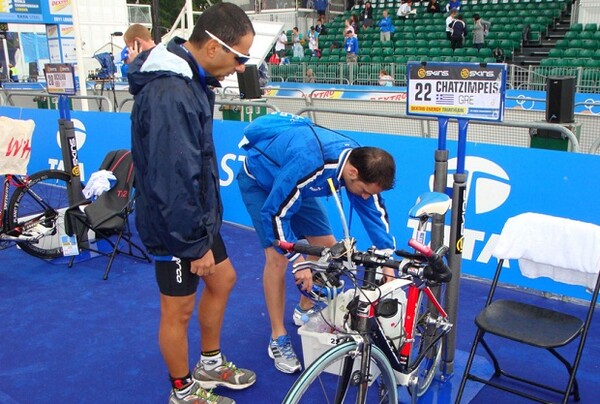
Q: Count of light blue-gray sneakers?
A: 2